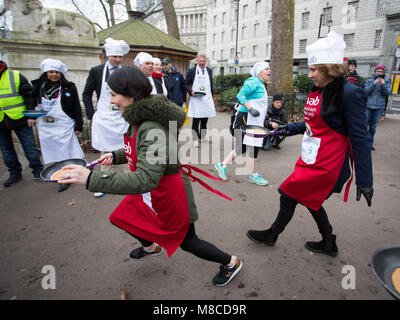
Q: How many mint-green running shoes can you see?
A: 2